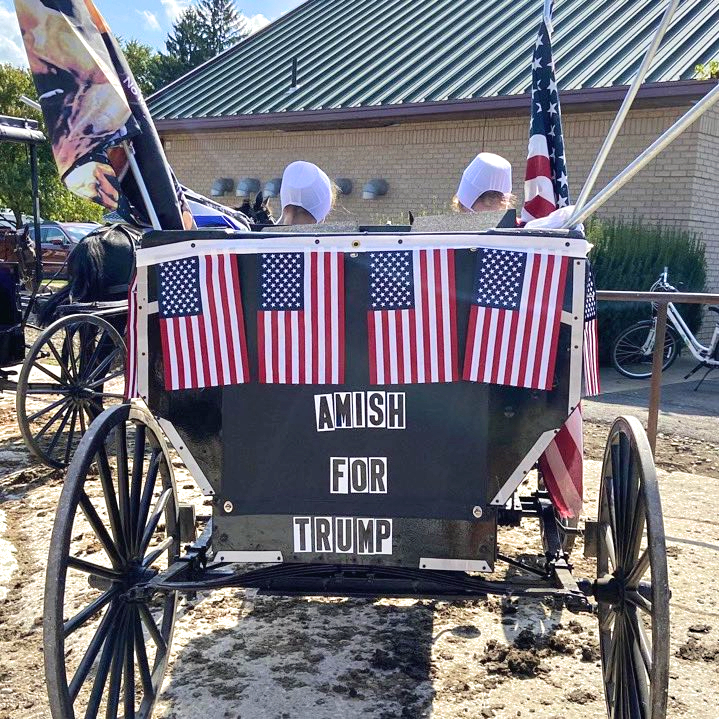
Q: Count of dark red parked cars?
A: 1